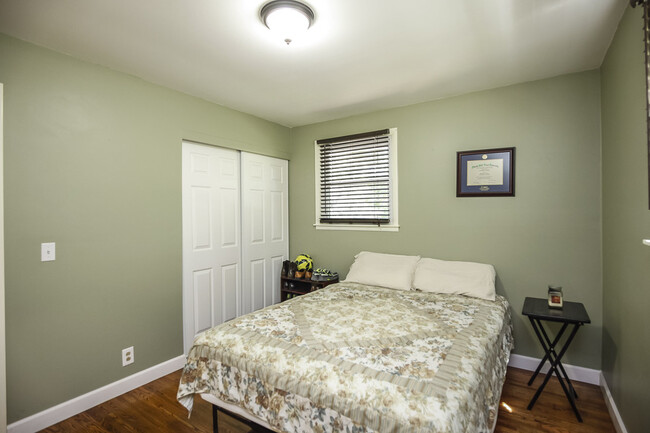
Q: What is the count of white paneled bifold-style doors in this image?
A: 2